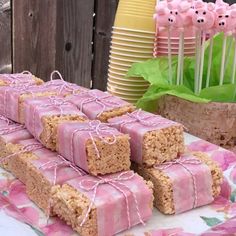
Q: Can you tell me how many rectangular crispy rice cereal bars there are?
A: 12